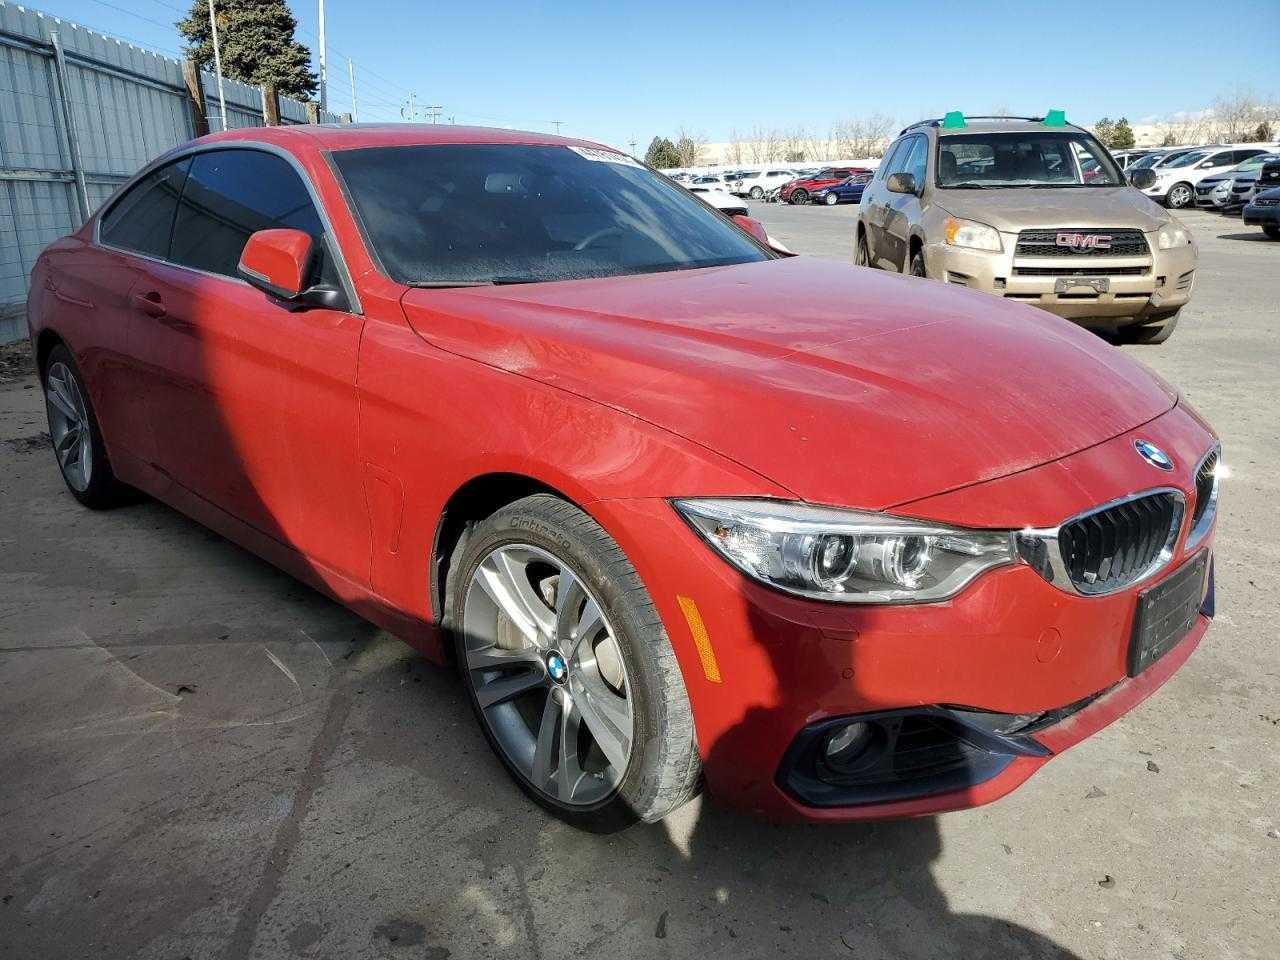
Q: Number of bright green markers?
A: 2